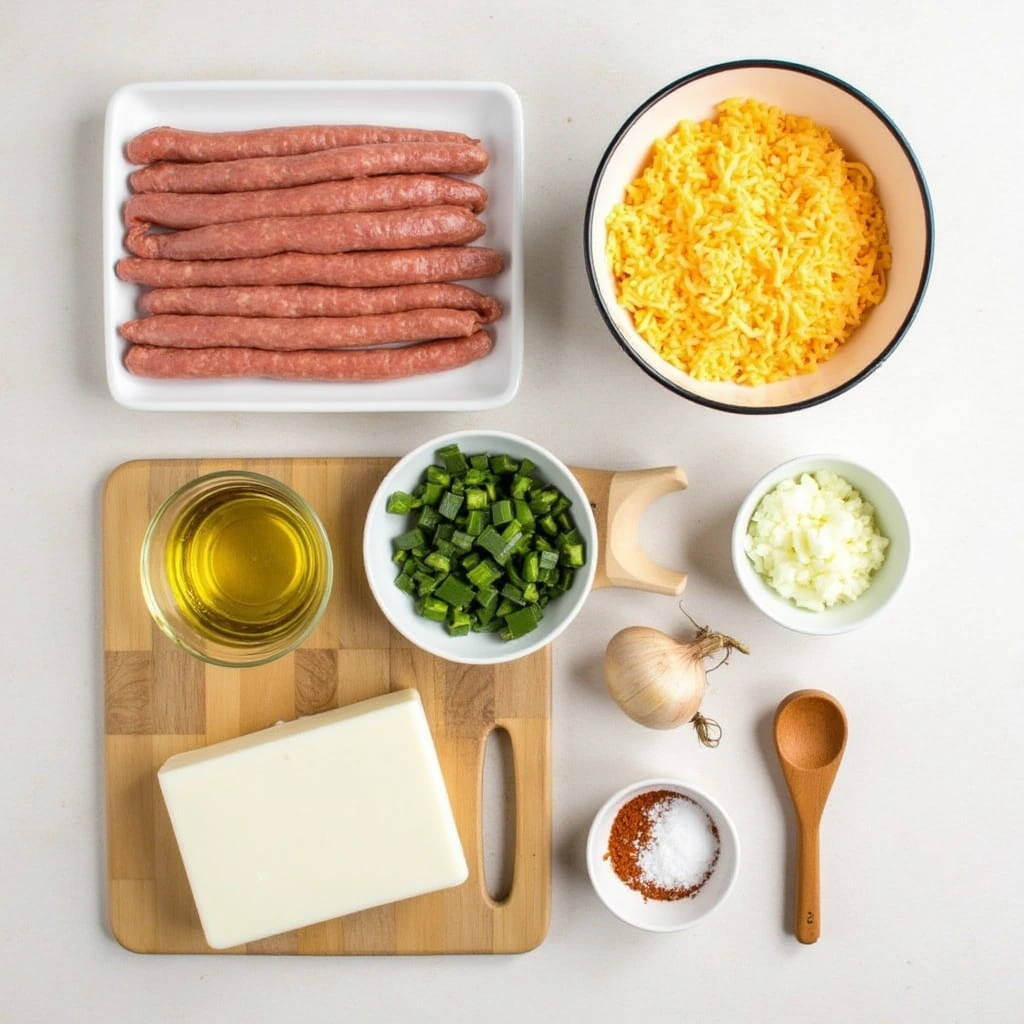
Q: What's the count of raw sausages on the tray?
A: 8